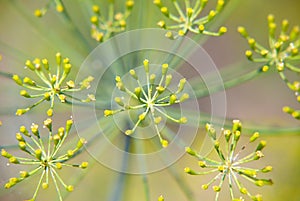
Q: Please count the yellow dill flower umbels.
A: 7